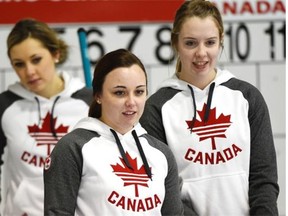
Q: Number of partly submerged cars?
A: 0